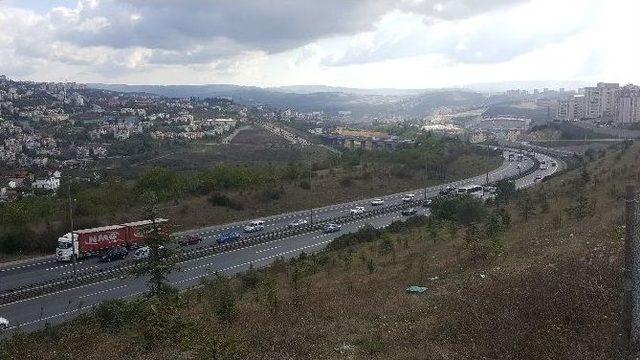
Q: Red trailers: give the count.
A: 2